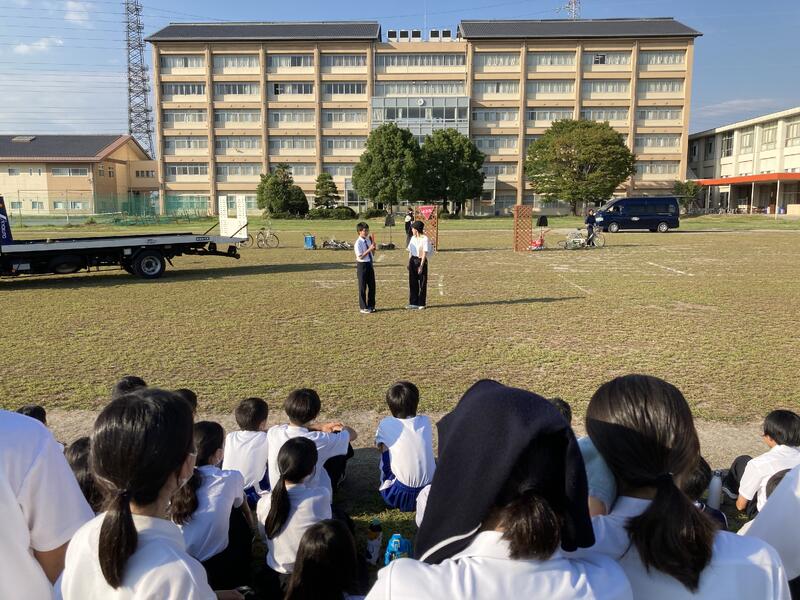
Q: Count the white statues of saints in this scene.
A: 0